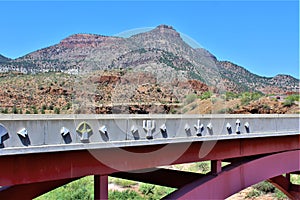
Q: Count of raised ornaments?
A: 14